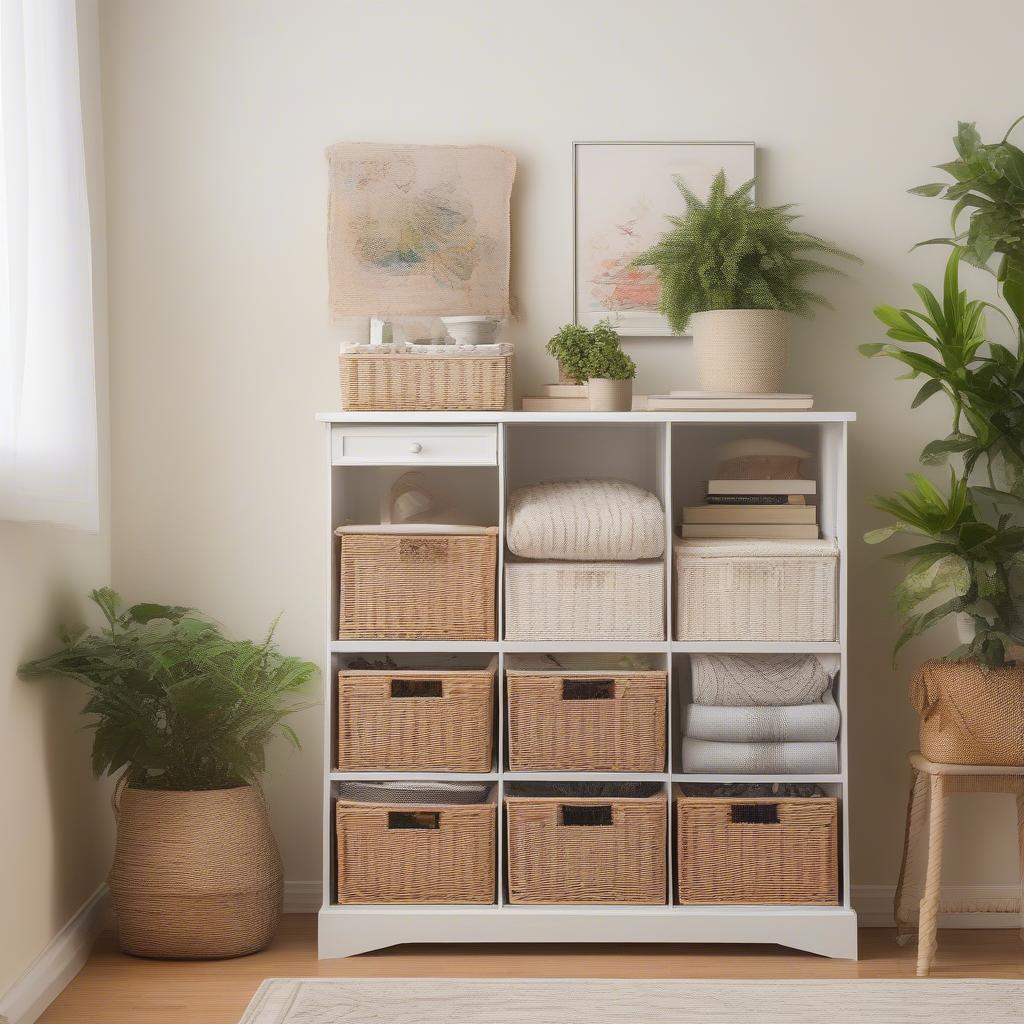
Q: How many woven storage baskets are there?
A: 9